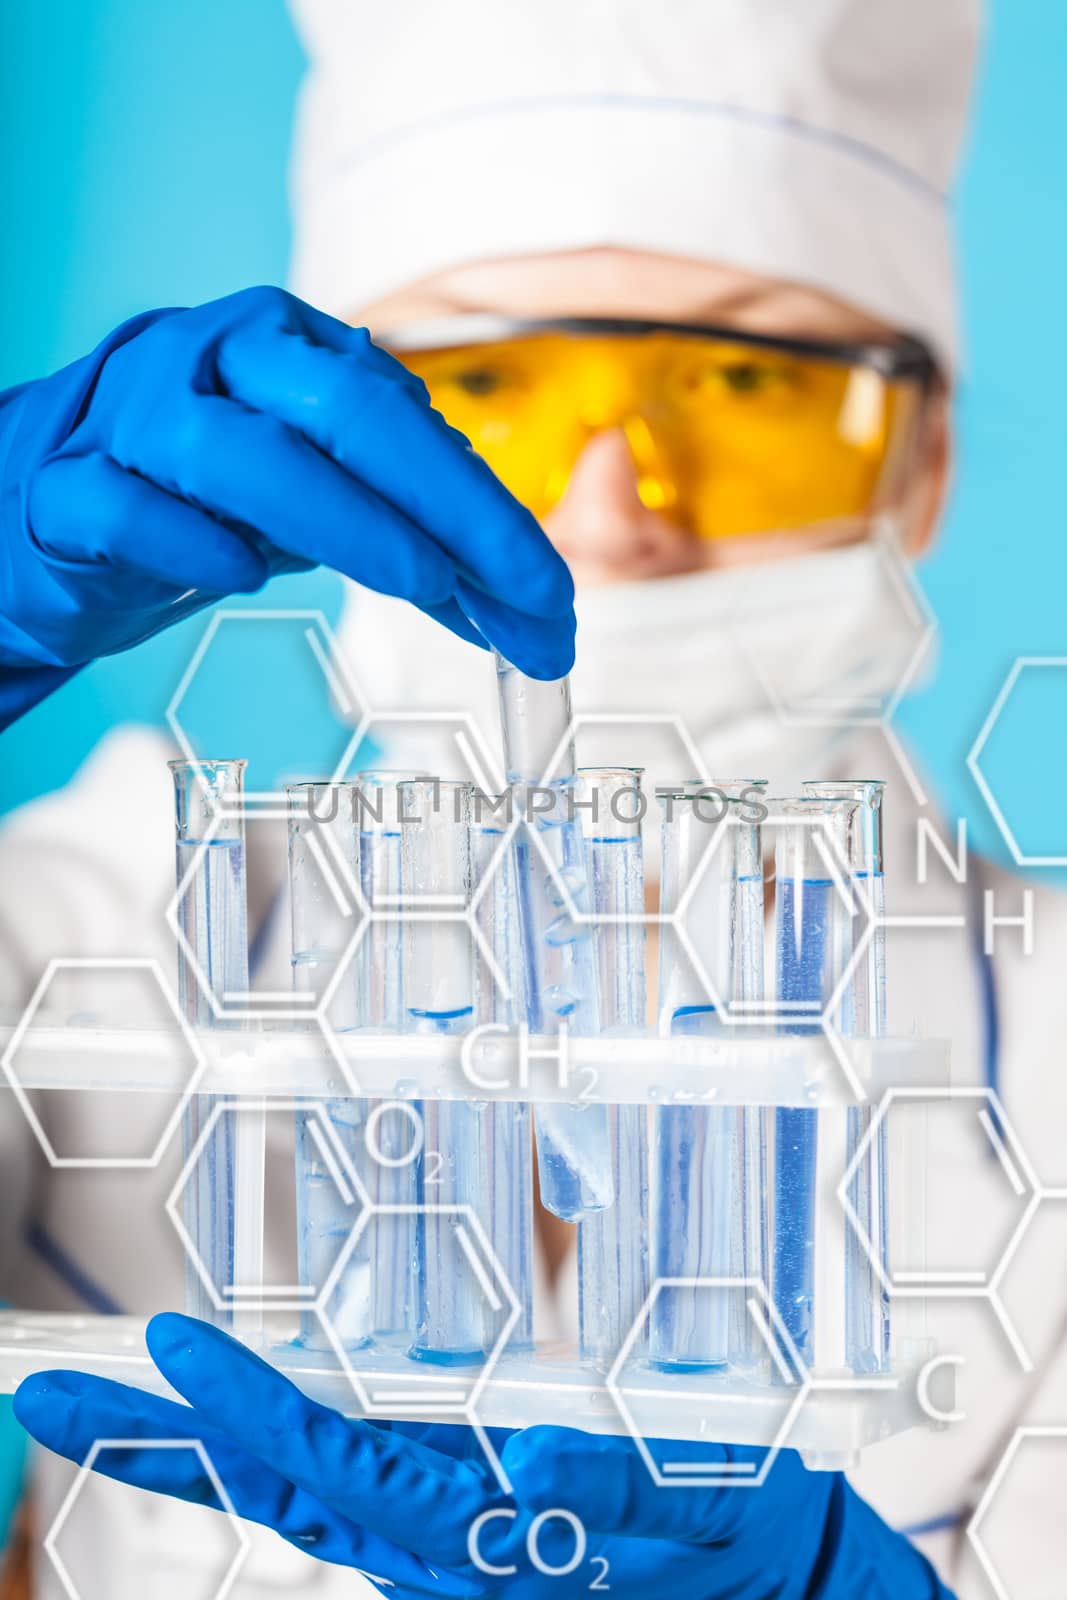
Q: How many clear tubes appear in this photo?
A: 11